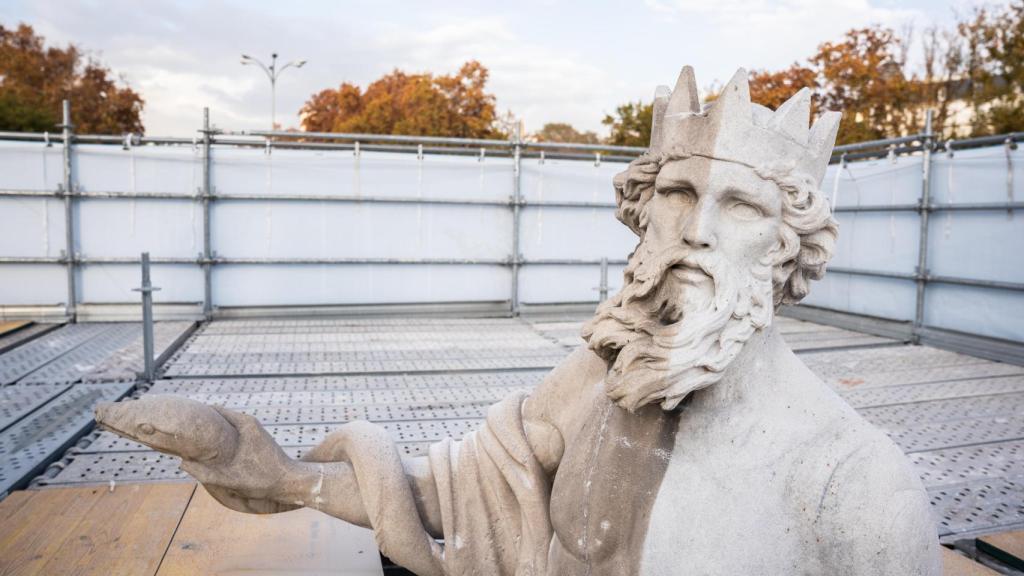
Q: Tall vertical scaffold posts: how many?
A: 4